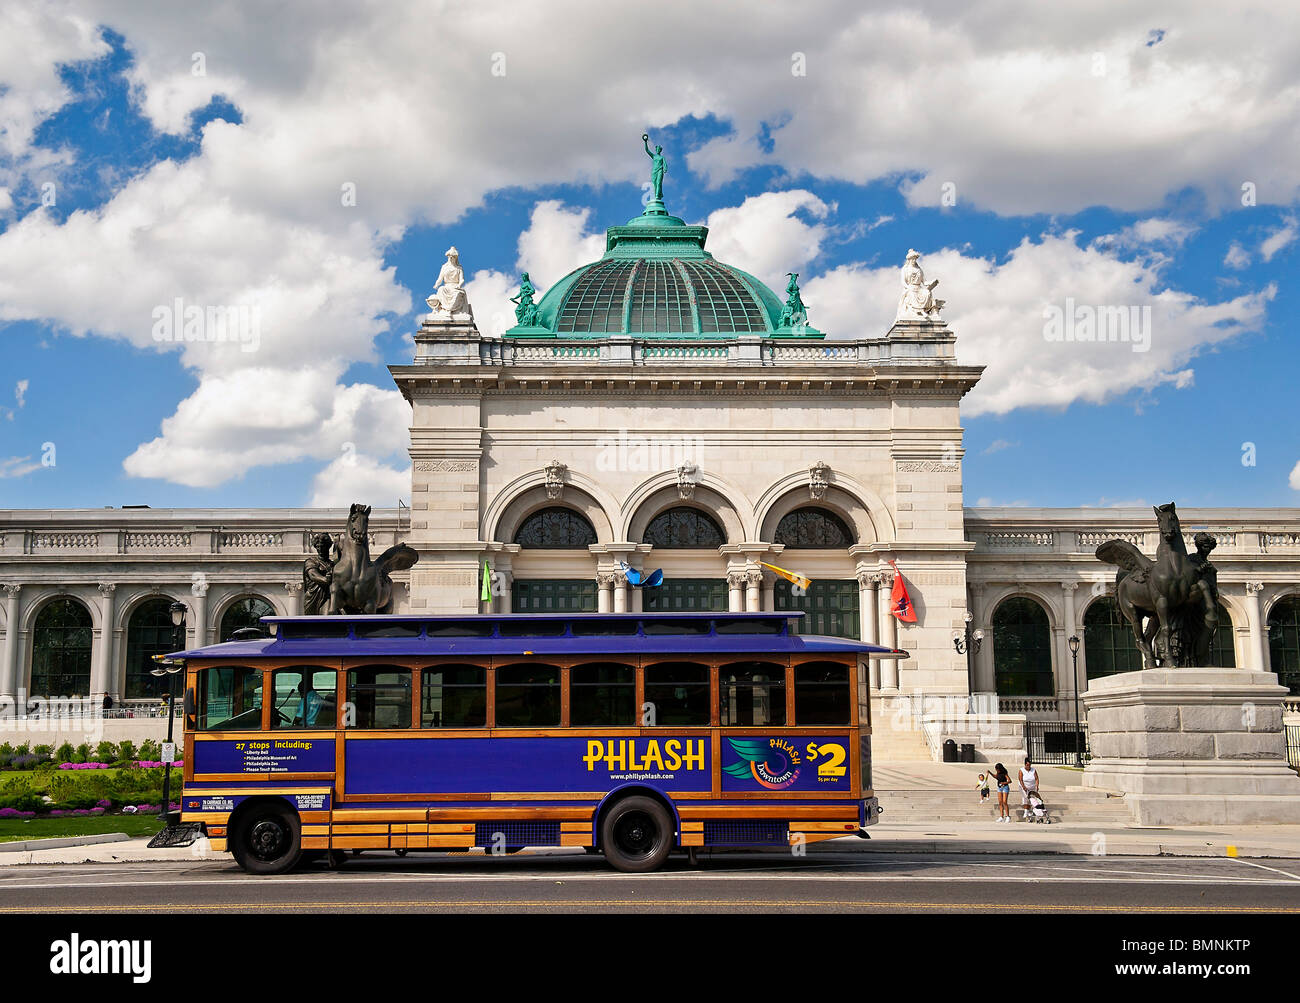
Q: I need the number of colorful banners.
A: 4